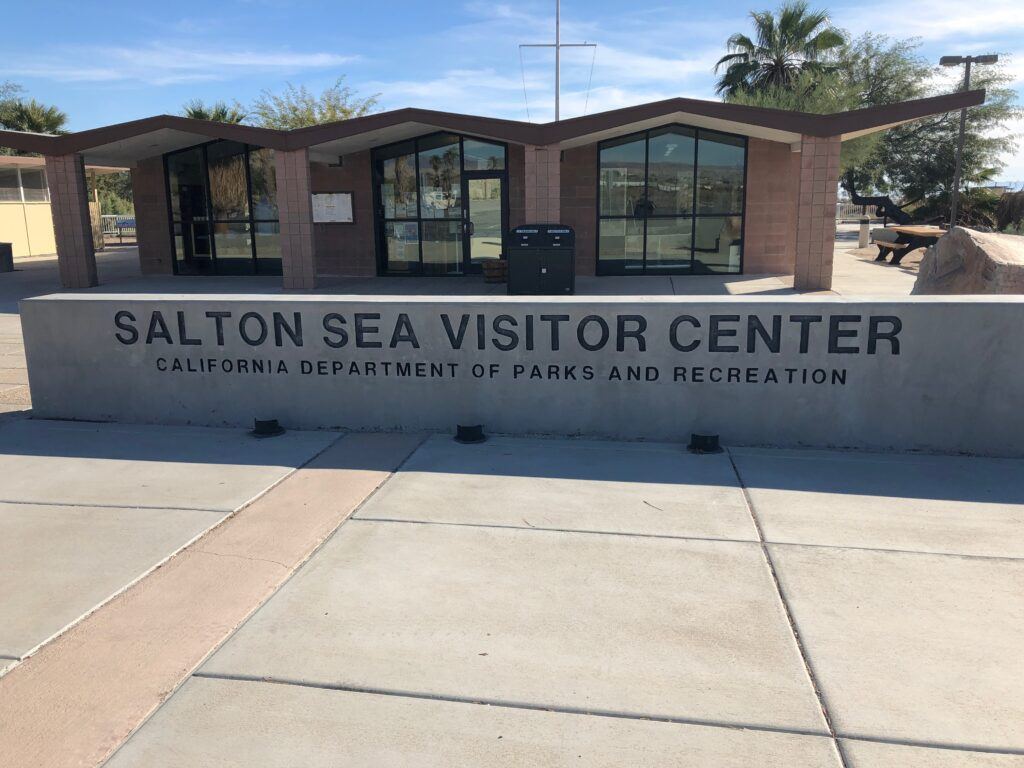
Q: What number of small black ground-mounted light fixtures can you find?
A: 3